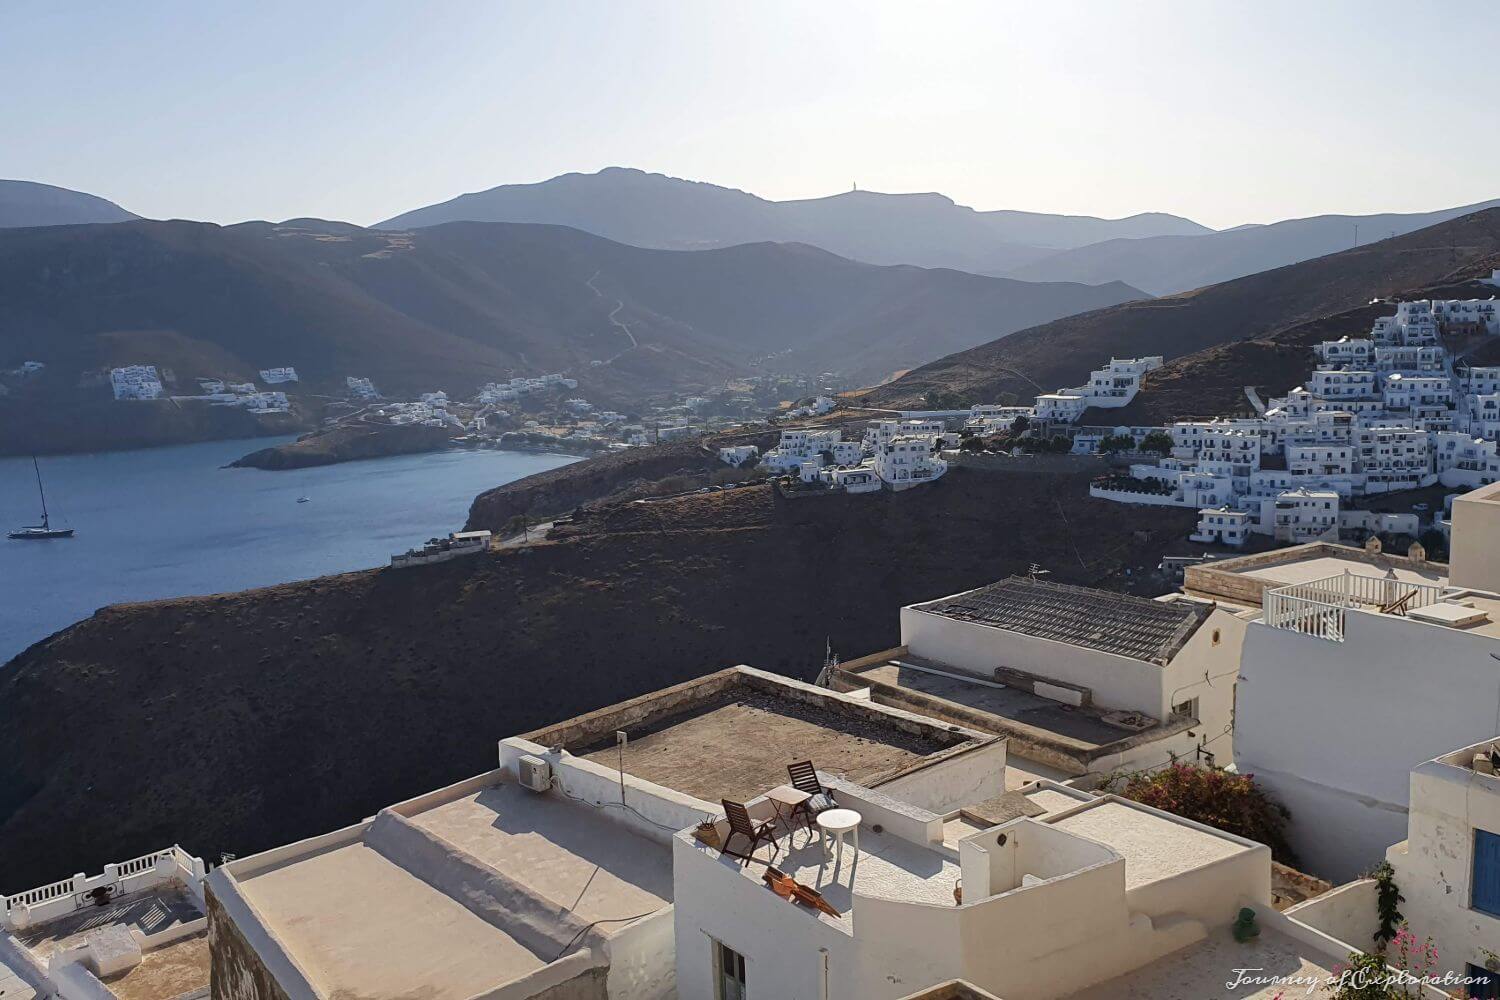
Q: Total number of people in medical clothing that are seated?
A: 0